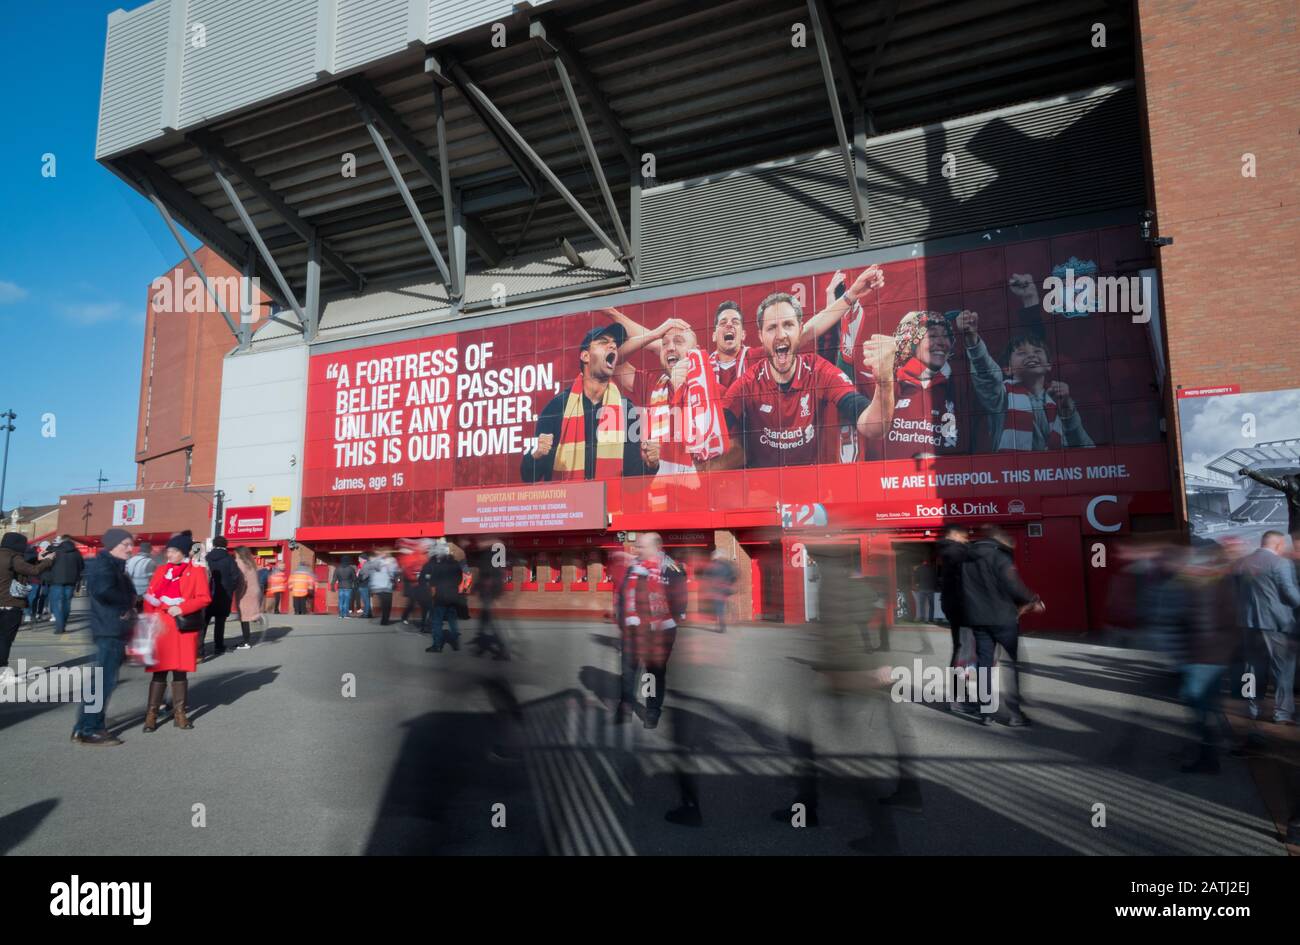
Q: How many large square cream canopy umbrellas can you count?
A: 0